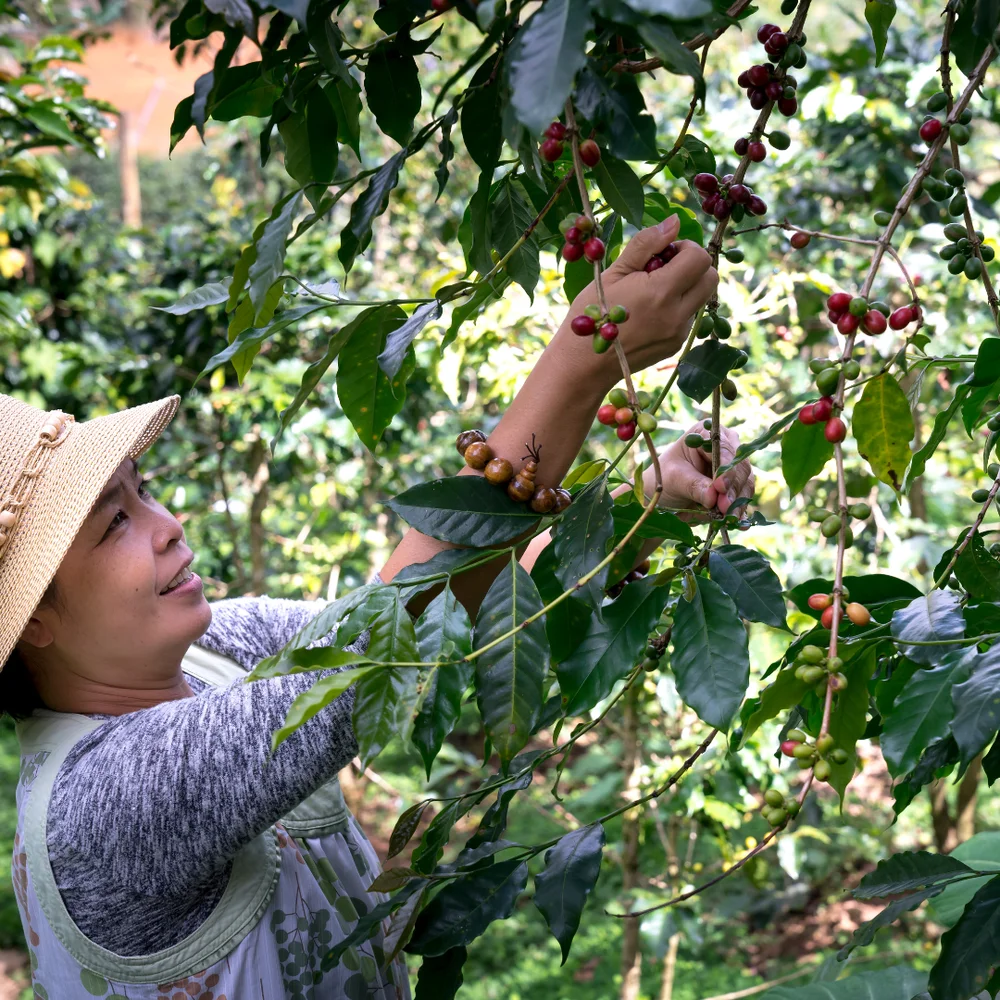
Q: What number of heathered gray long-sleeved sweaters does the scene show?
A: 1